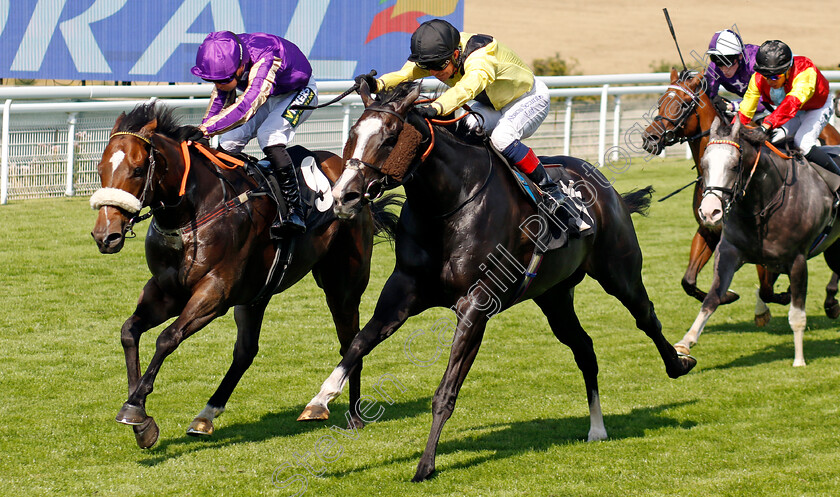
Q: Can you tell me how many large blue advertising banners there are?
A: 1